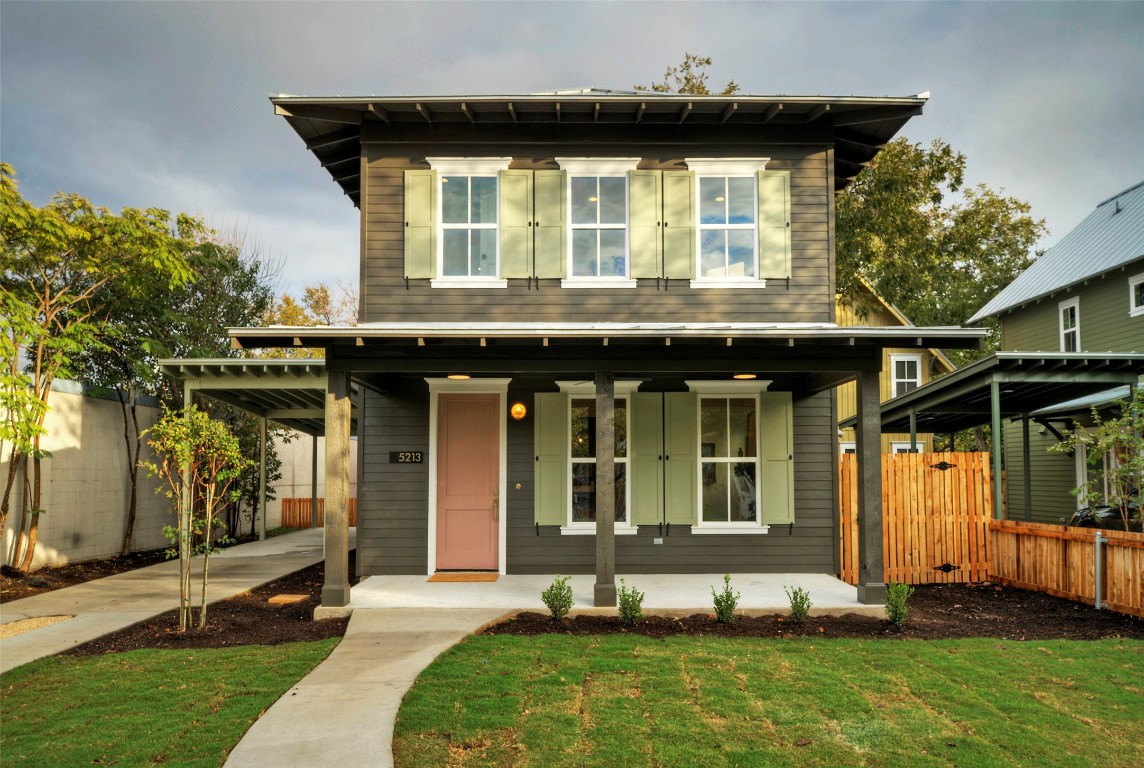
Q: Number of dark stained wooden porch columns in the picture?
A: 3